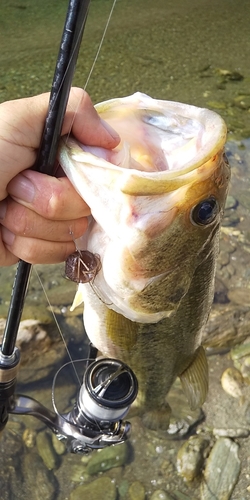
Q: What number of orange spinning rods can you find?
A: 0